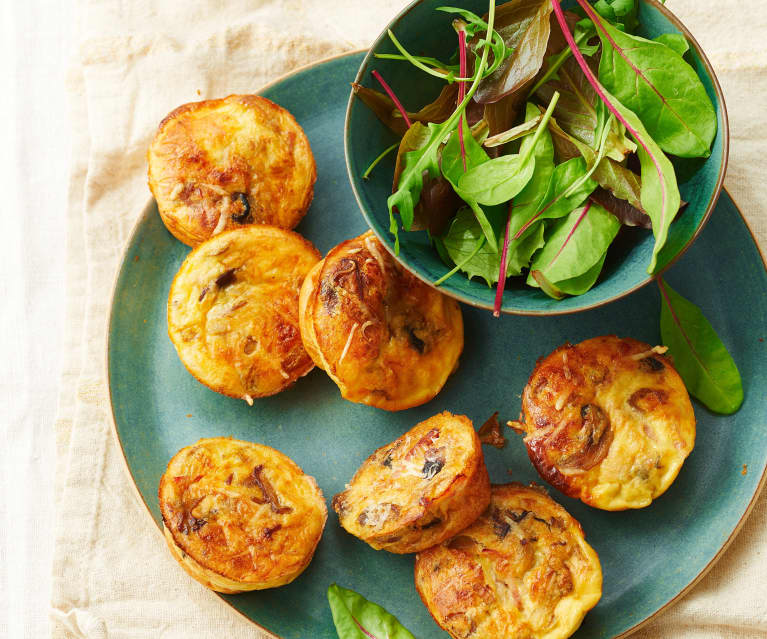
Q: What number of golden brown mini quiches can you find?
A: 7